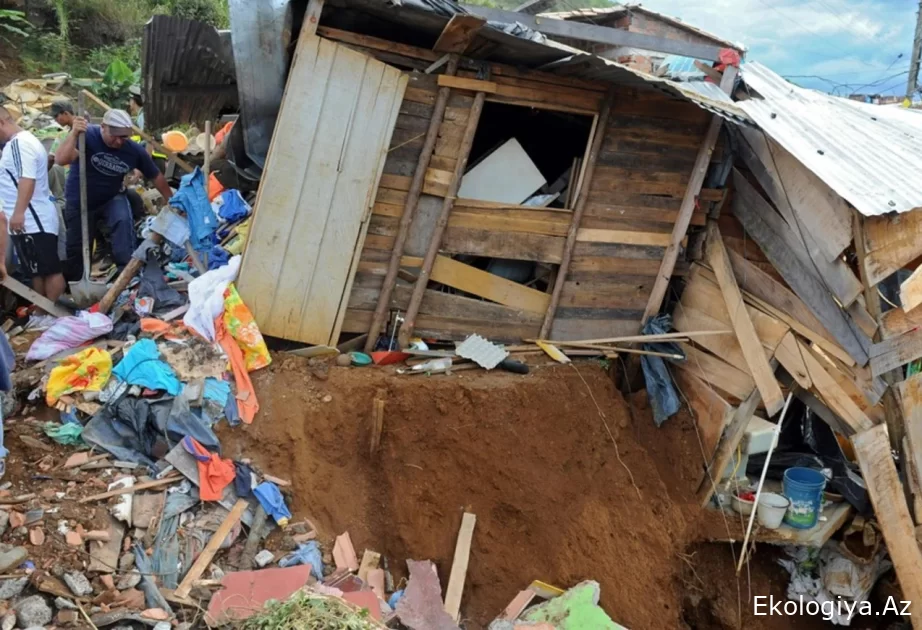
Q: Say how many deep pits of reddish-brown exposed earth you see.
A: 1